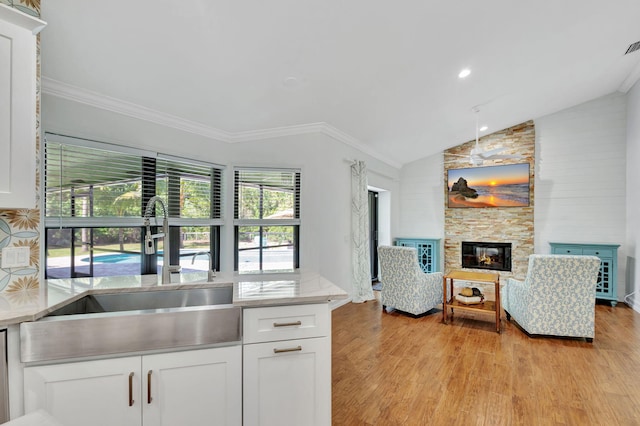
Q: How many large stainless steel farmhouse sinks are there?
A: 1